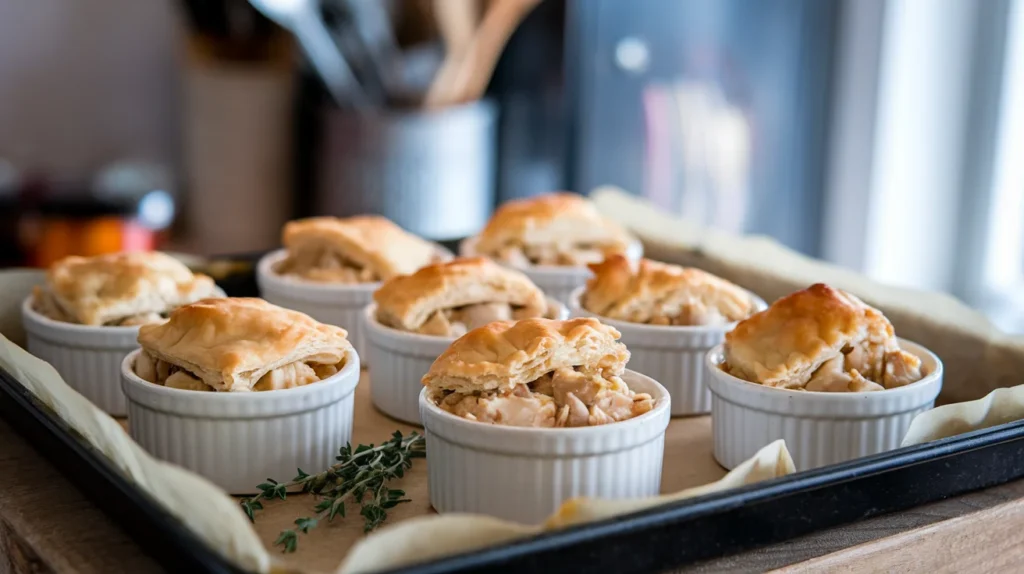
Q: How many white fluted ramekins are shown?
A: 8